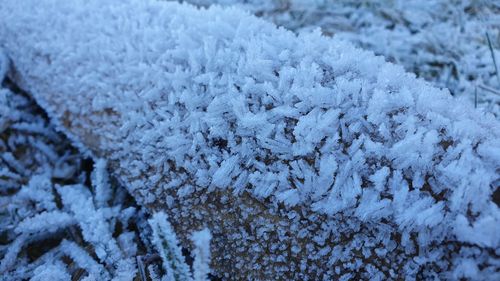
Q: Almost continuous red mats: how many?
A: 0